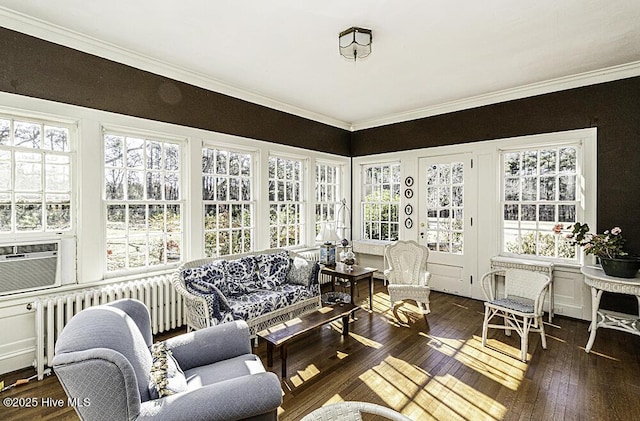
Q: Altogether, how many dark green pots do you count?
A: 1